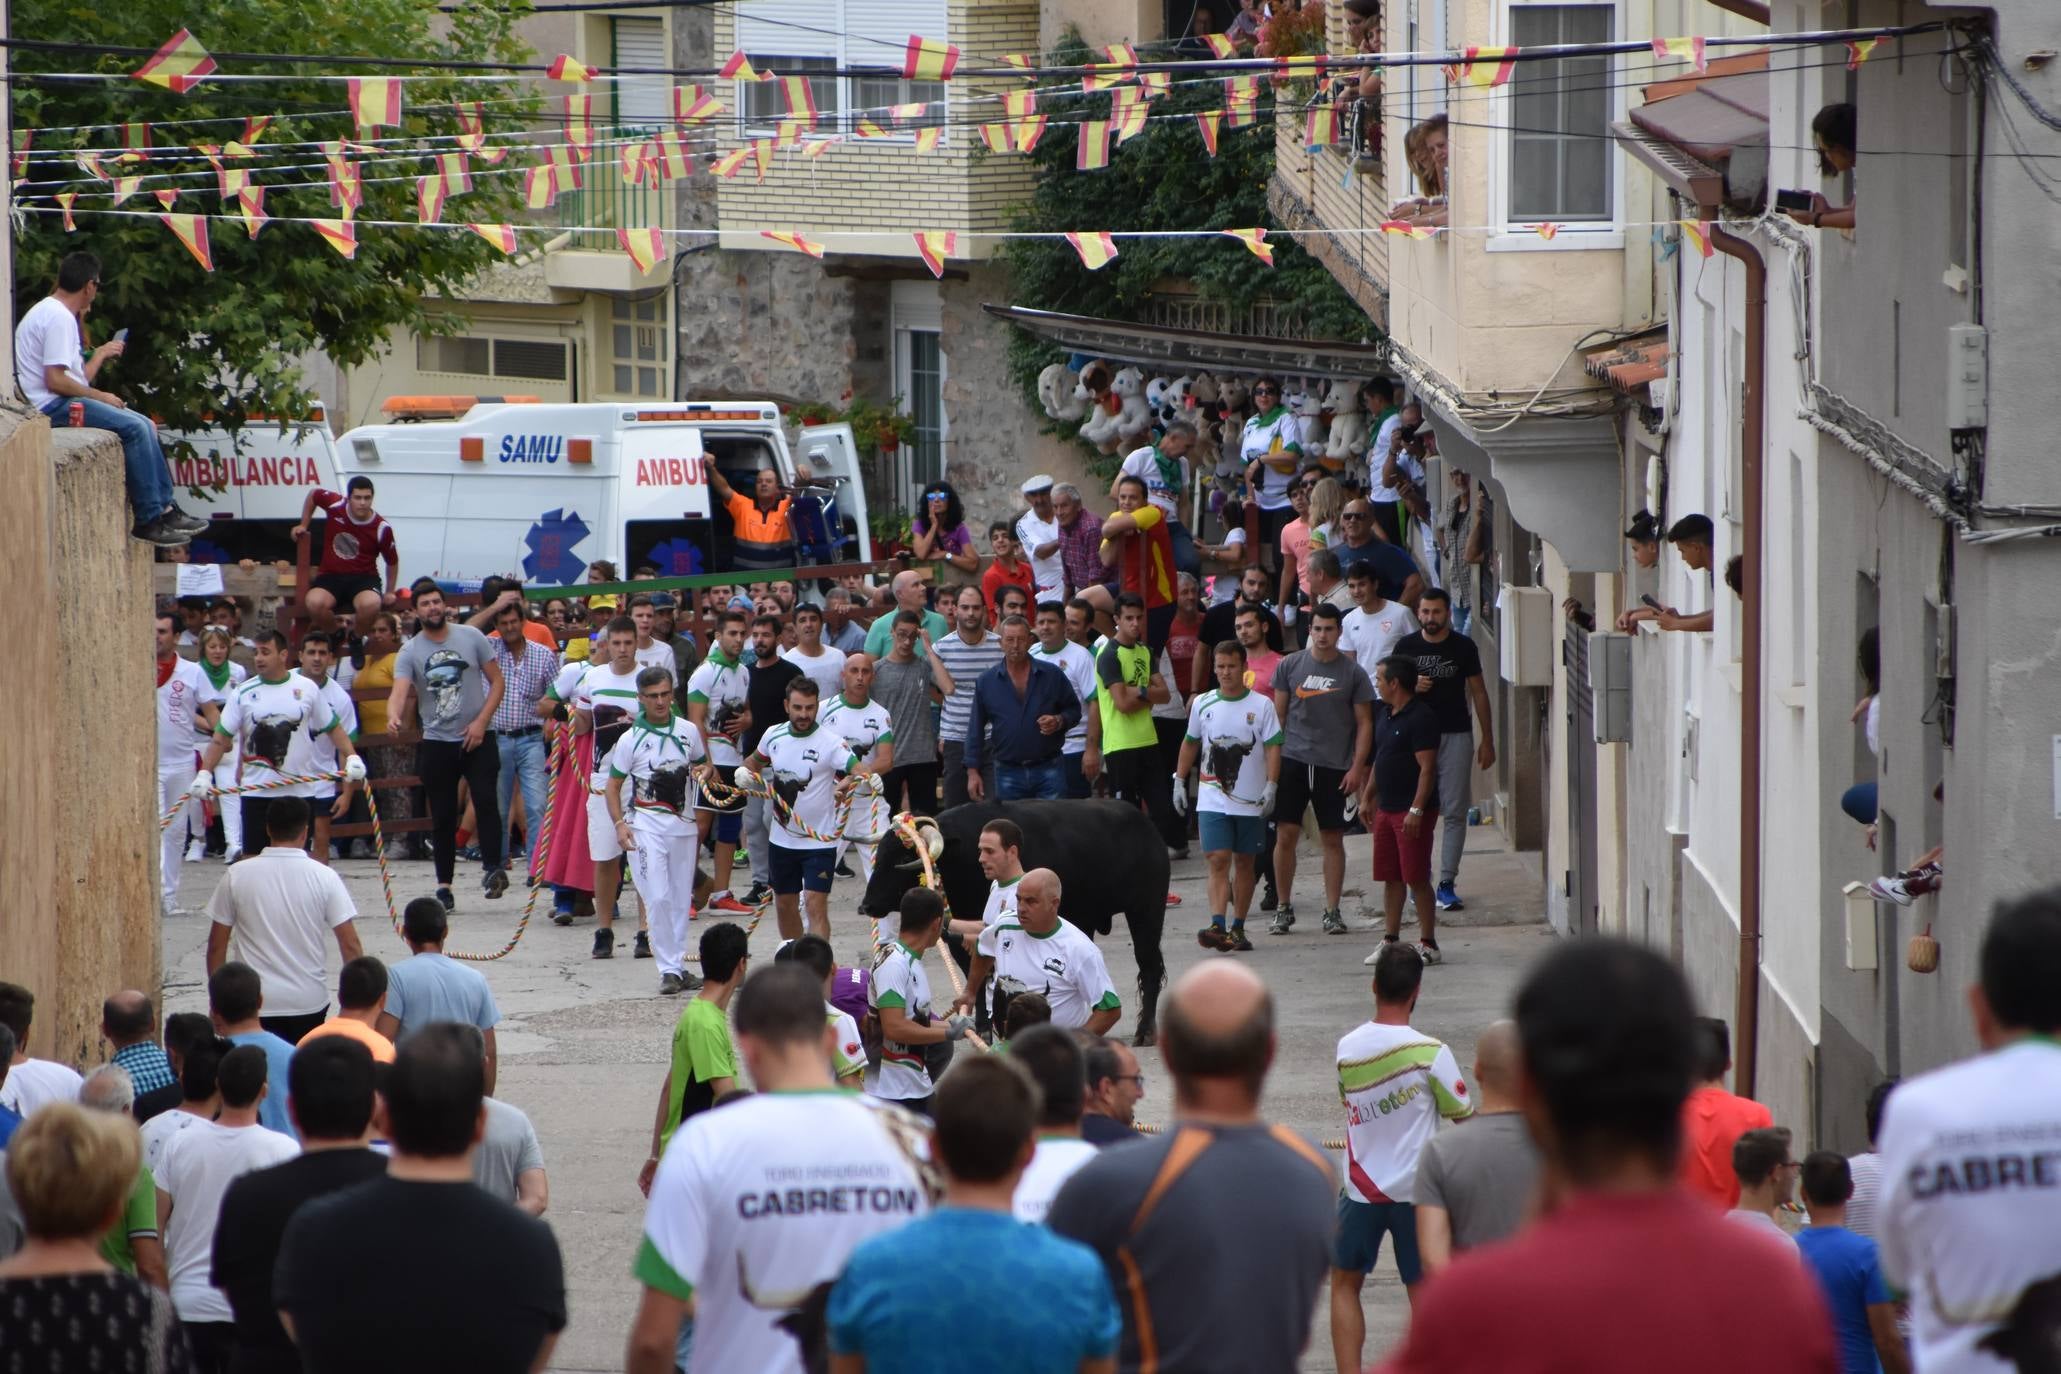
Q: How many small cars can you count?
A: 0